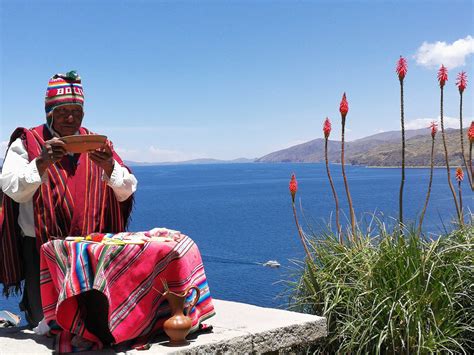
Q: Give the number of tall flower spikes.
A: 9